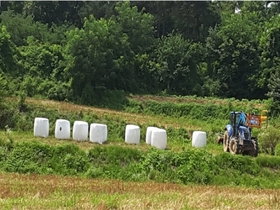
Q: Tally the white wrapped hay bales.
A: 8